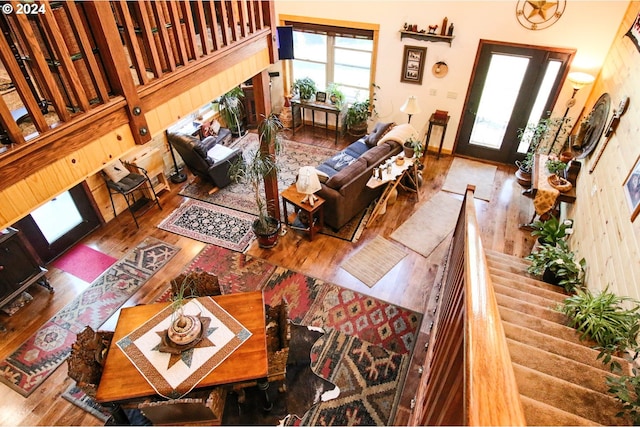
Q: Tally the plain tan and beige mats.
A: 3